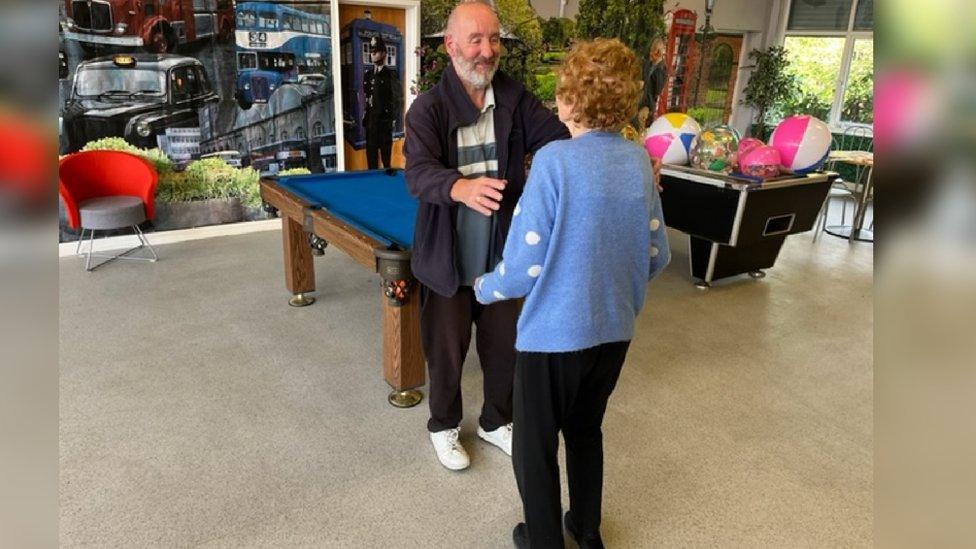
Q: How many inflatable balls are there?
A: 5